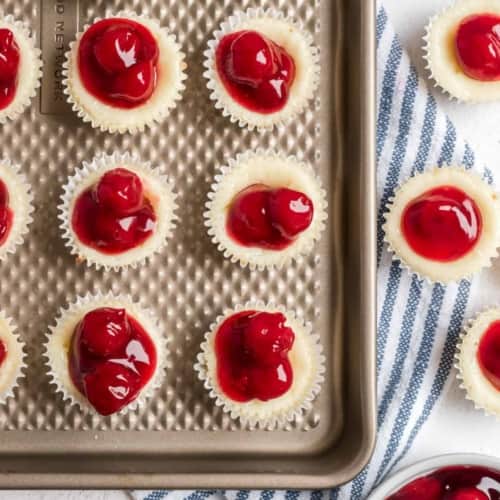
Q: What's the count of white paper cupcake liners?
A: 12